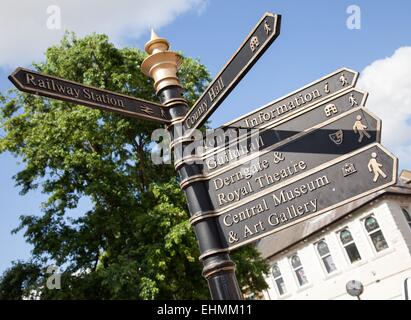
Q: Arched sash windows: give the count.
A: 5